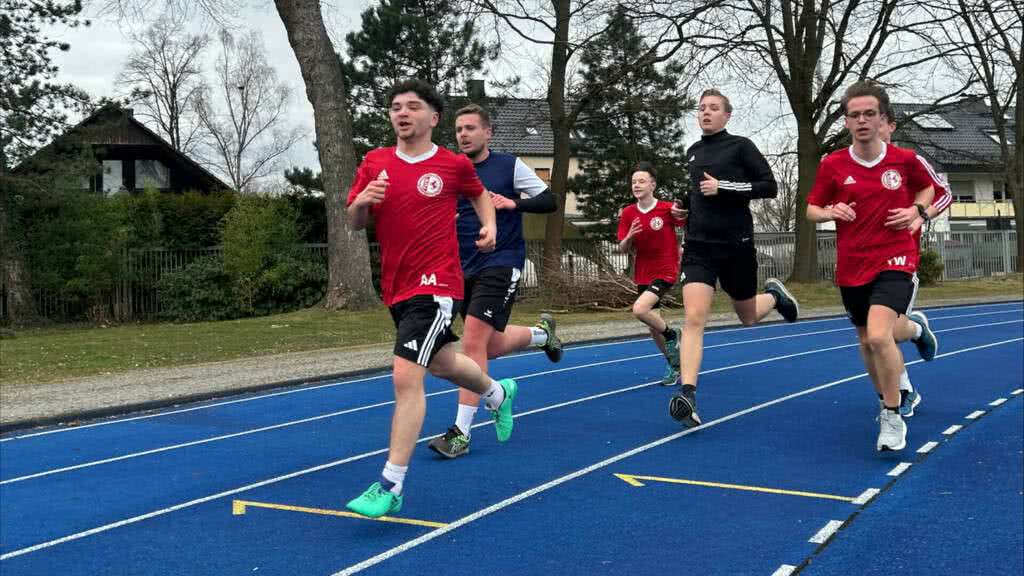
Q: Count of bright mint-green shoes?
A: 2